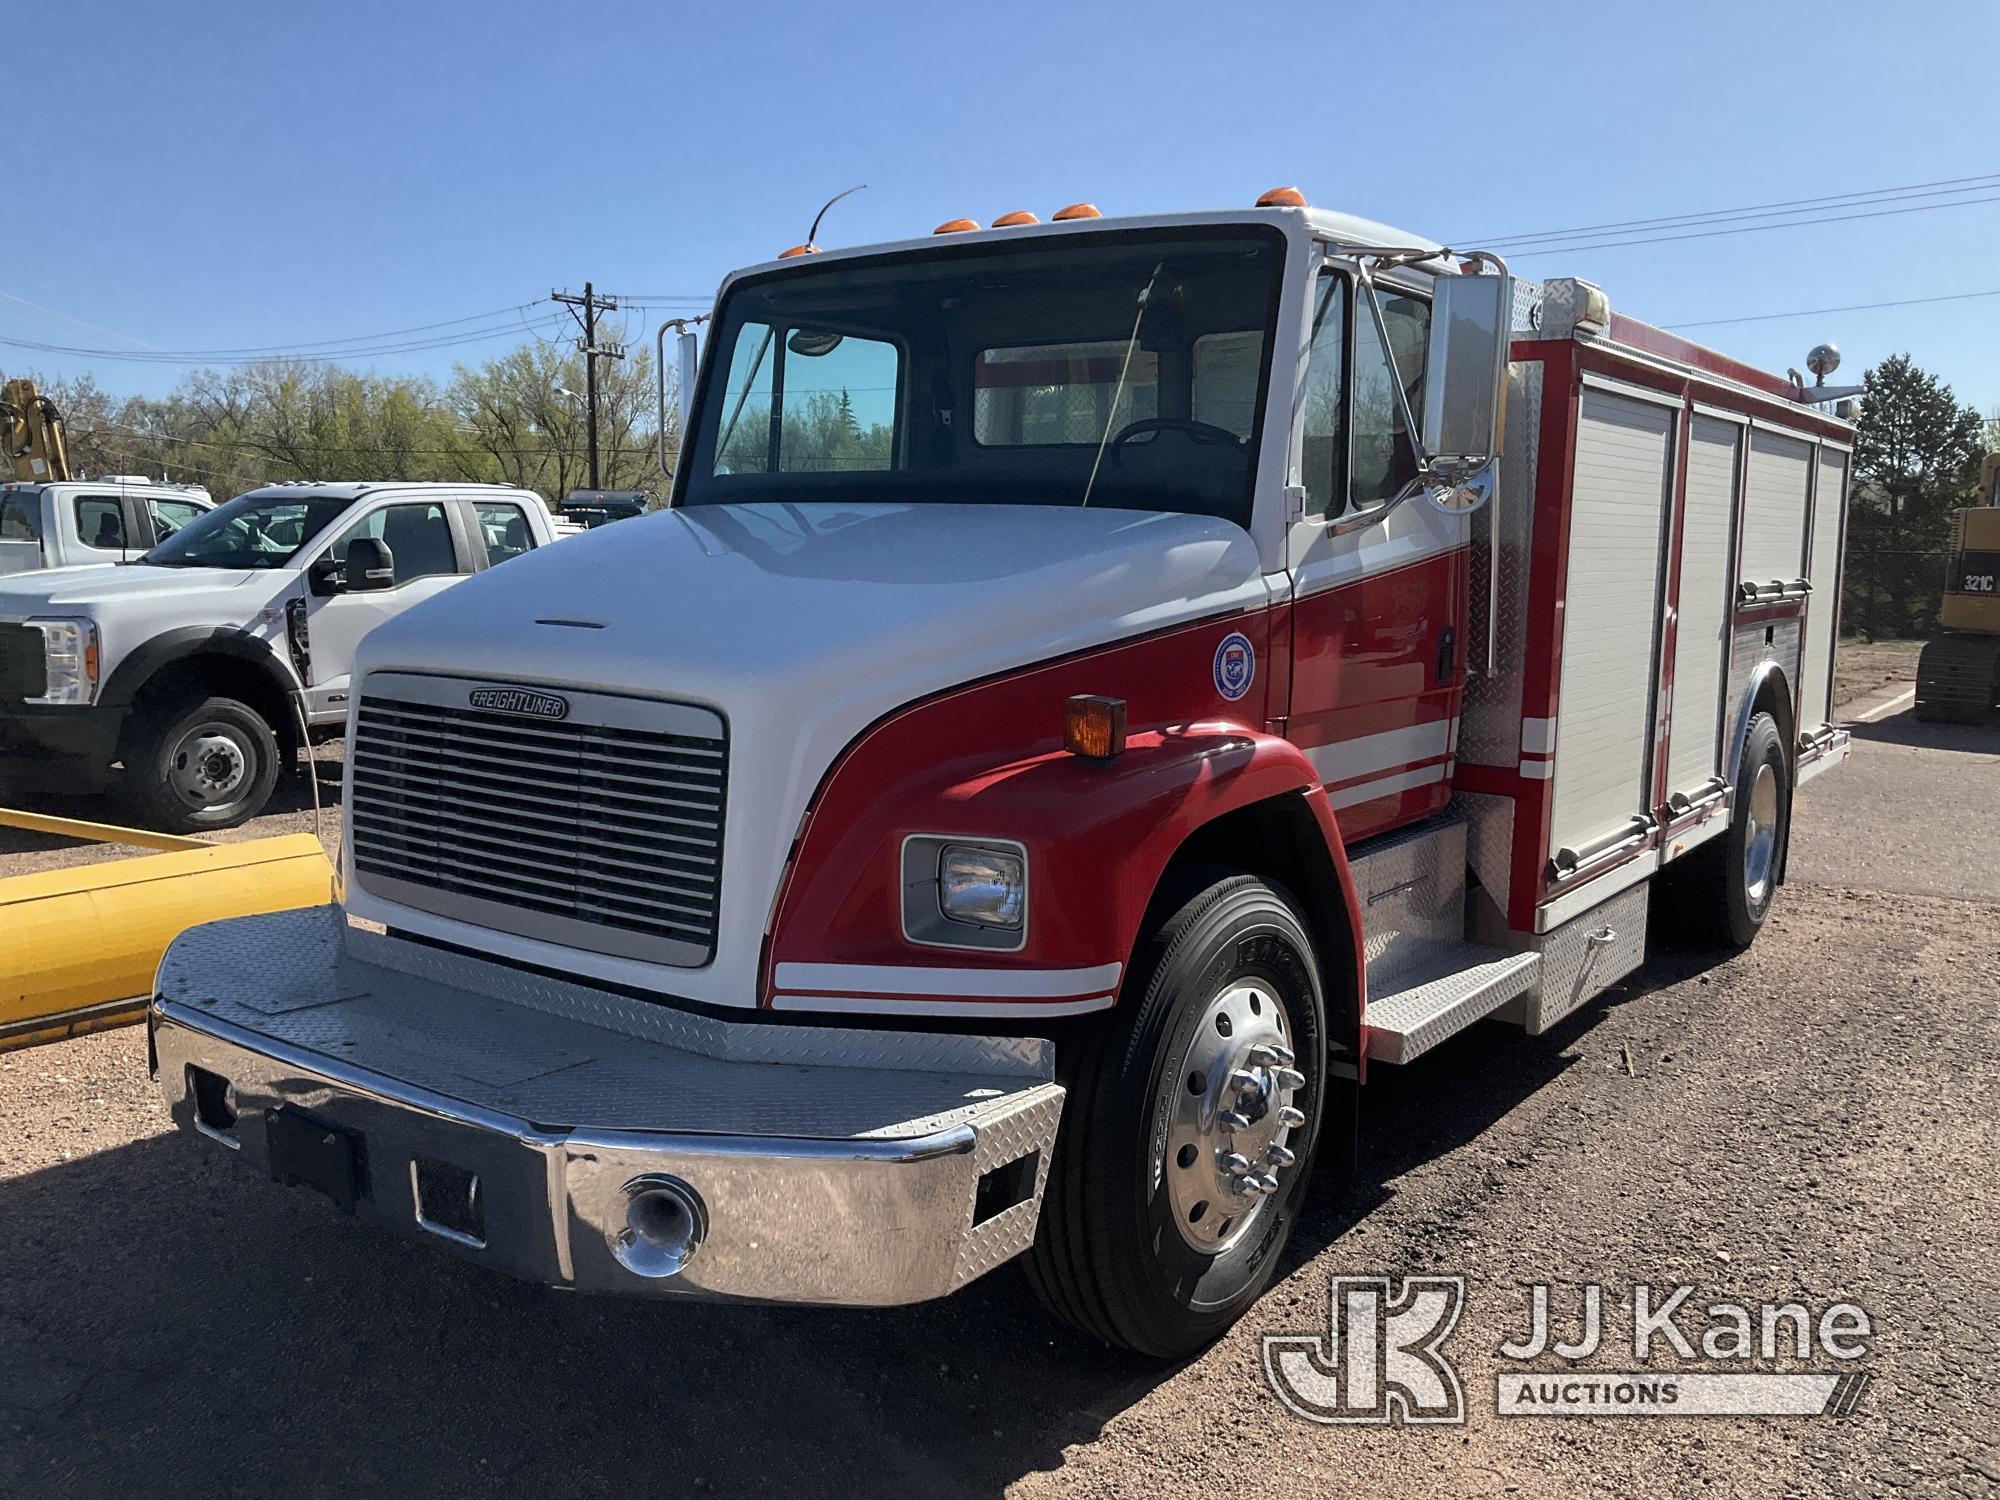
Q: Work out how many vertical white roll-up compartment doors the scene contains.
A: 4